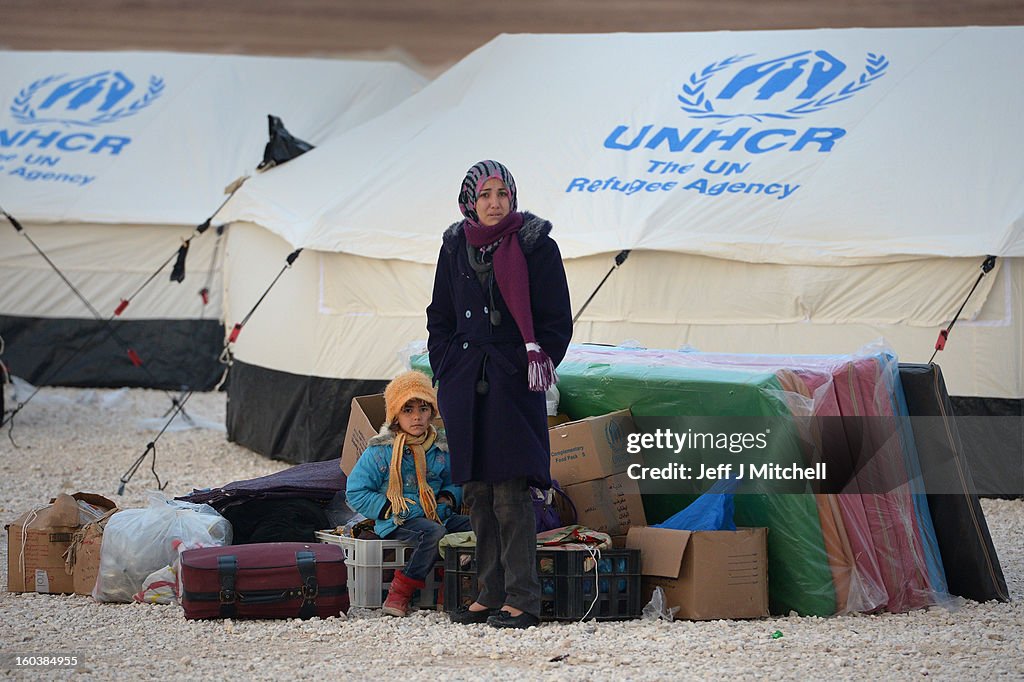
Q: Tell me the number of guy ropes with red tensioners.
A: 5